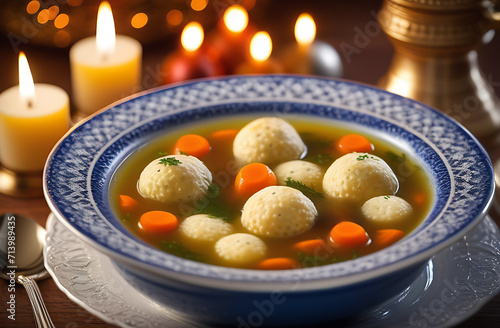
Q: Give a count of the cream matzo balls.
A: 8